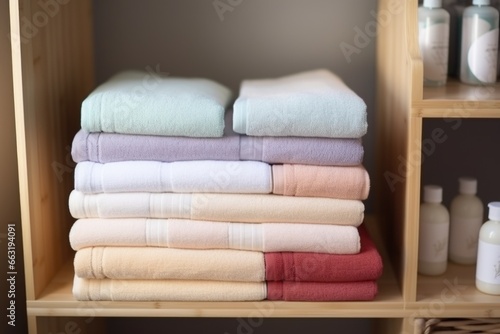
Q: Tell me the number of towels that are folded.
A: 11